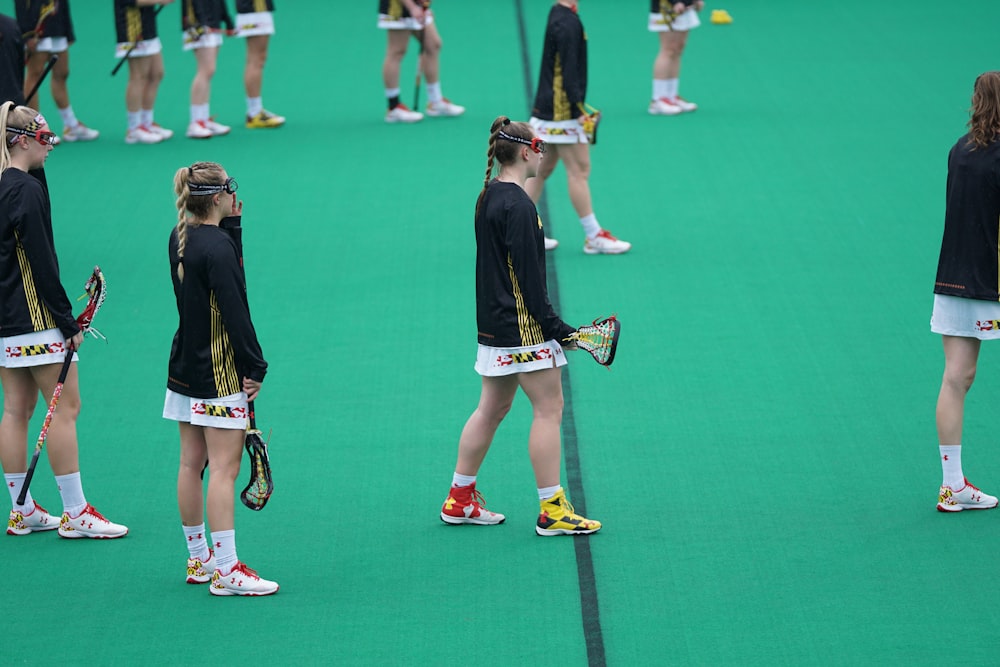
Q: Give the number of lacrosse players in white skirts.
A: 11